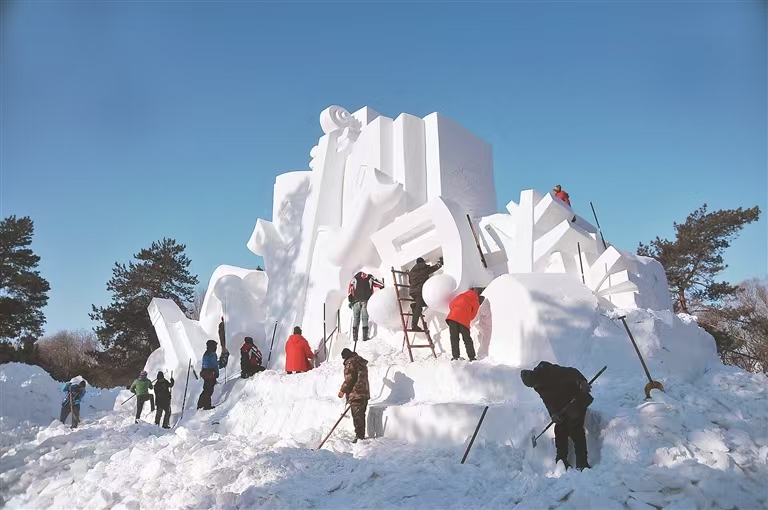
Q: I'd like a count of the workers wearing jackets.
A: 12